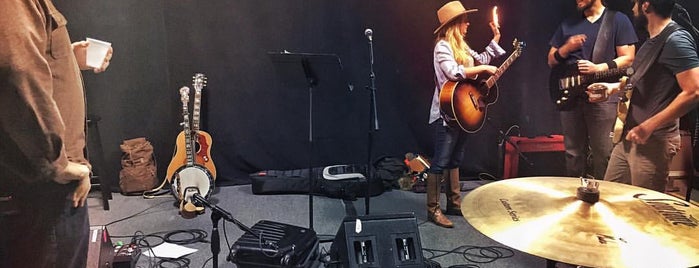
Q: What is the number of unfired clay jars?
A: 0